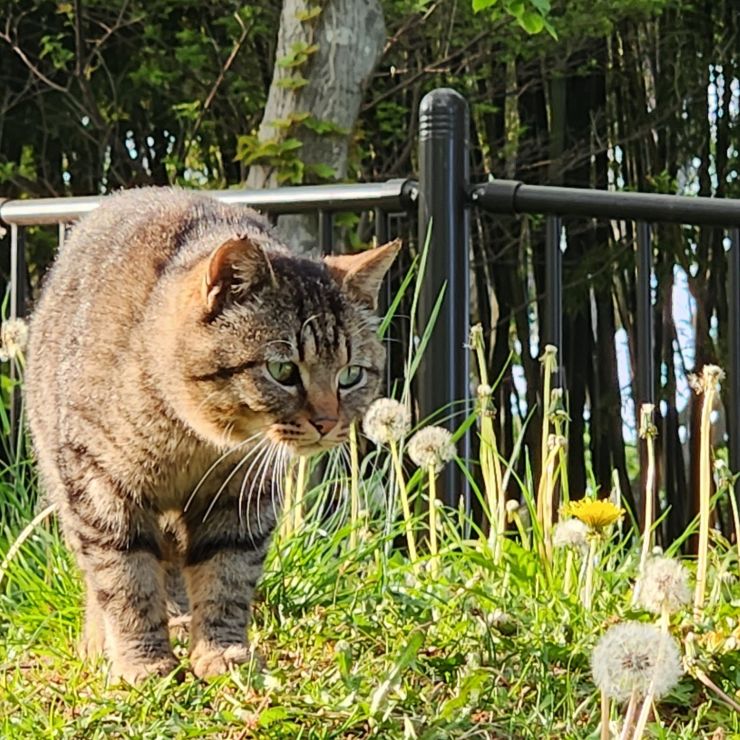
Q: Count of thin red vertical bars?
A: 0